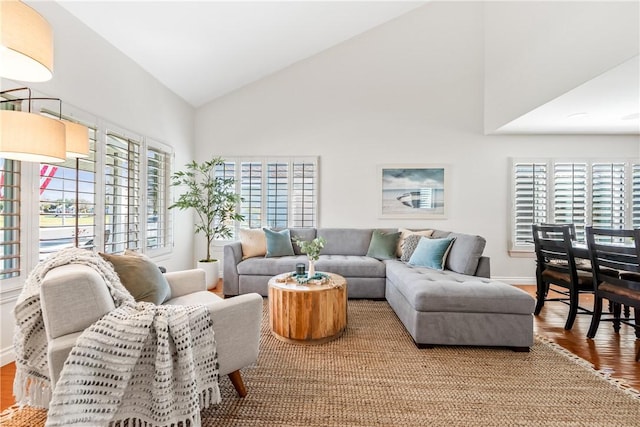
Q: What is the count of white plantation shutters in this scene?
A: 12